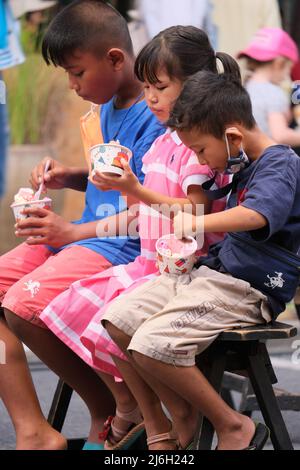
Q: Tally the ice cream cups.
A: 3